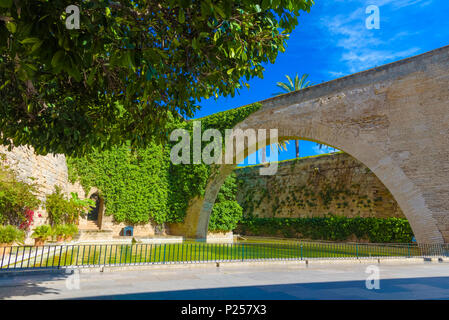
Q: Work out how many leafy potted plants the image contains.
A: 4